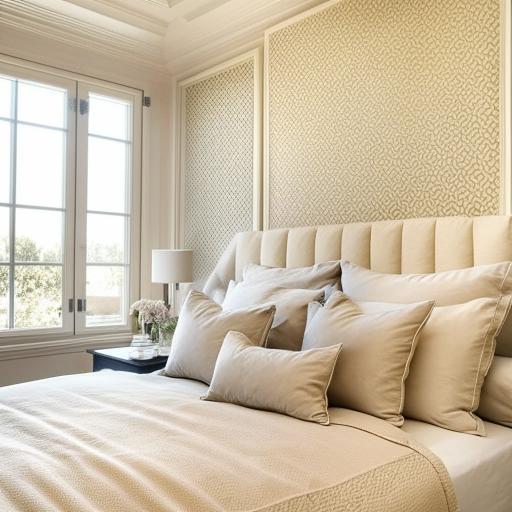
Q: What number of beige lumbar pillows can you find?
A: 1